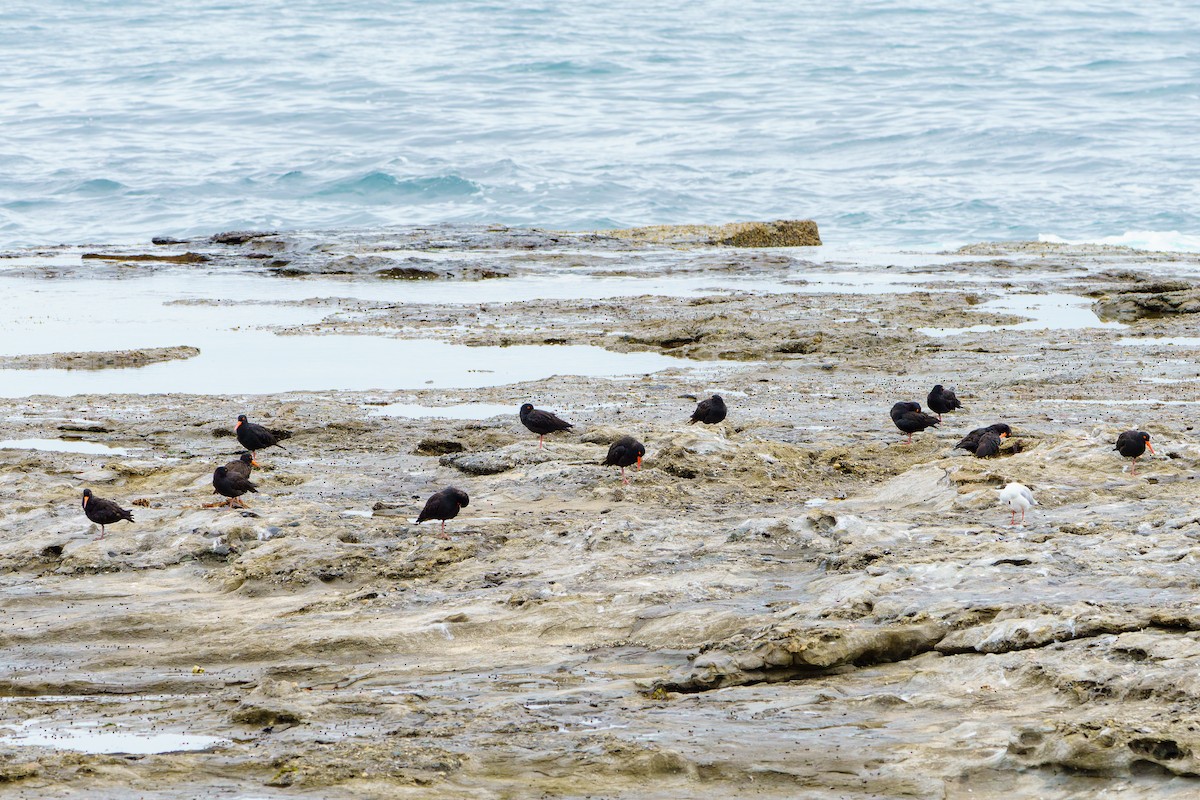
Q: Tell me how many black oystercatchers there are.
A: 12